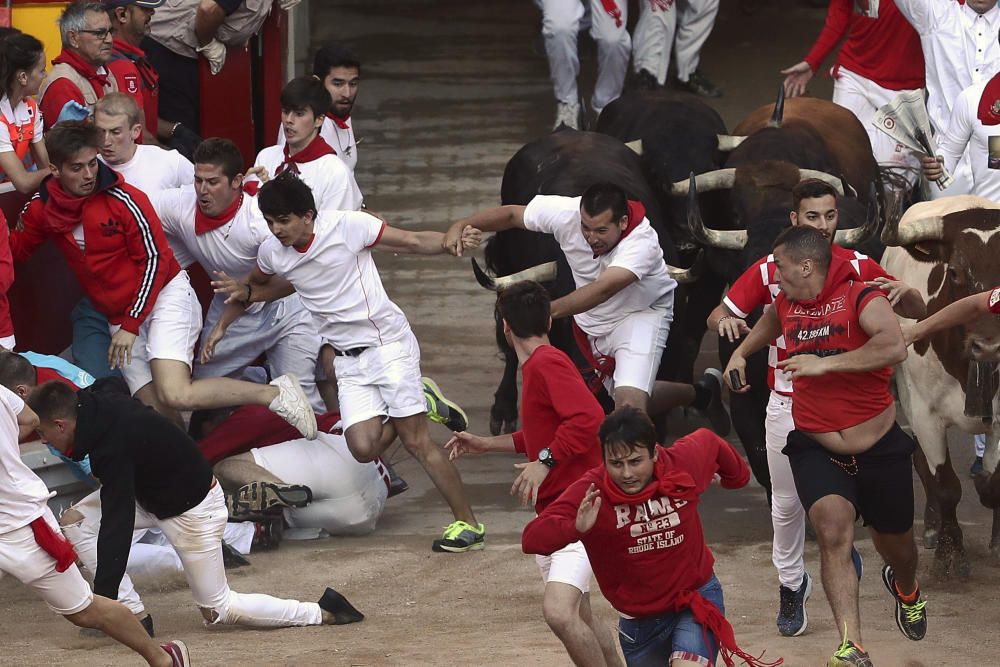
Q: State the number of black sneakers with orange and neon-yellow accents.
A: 2